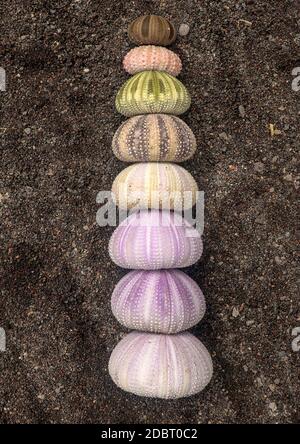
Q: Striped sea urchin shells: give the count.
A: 8